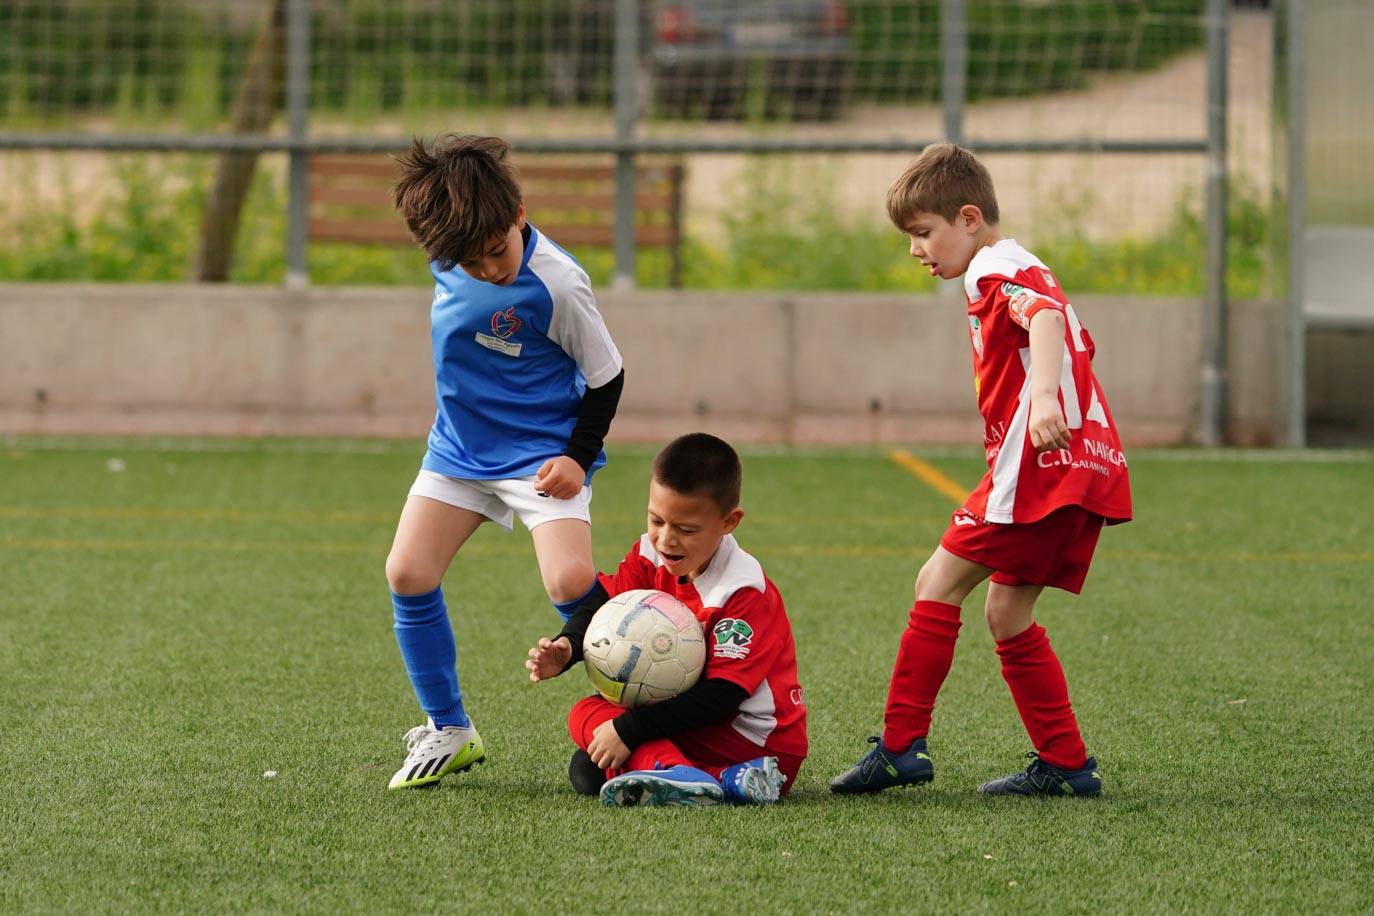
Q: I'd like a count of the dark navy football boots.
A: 2